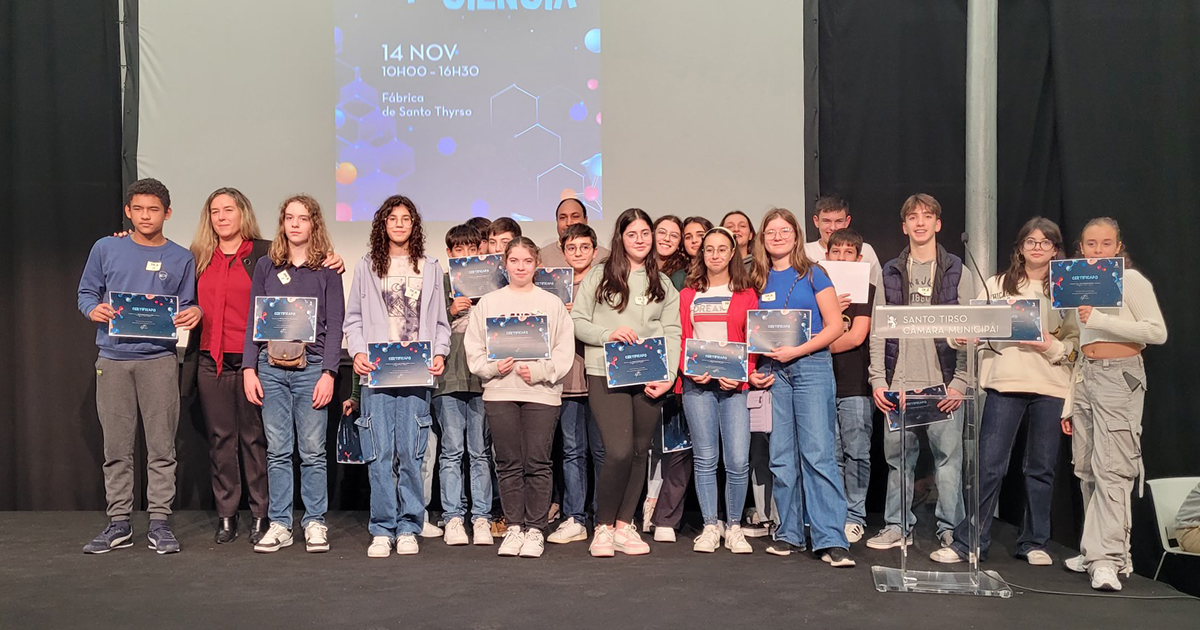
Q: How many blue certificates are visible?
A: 14